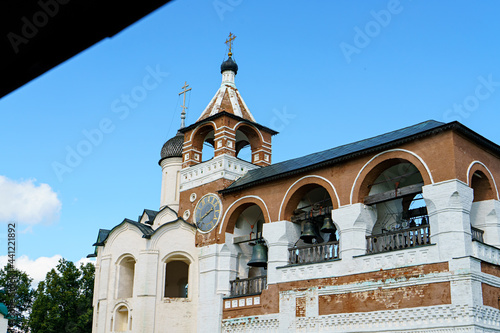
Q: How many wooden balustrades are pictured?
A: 4